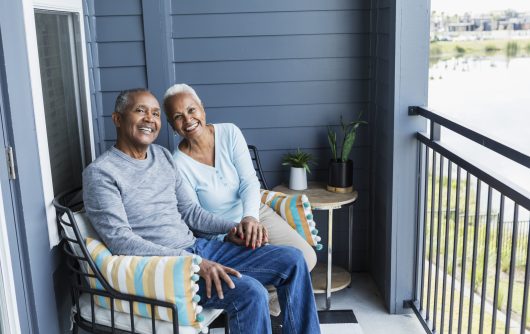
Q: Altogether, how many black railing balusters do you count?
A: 12